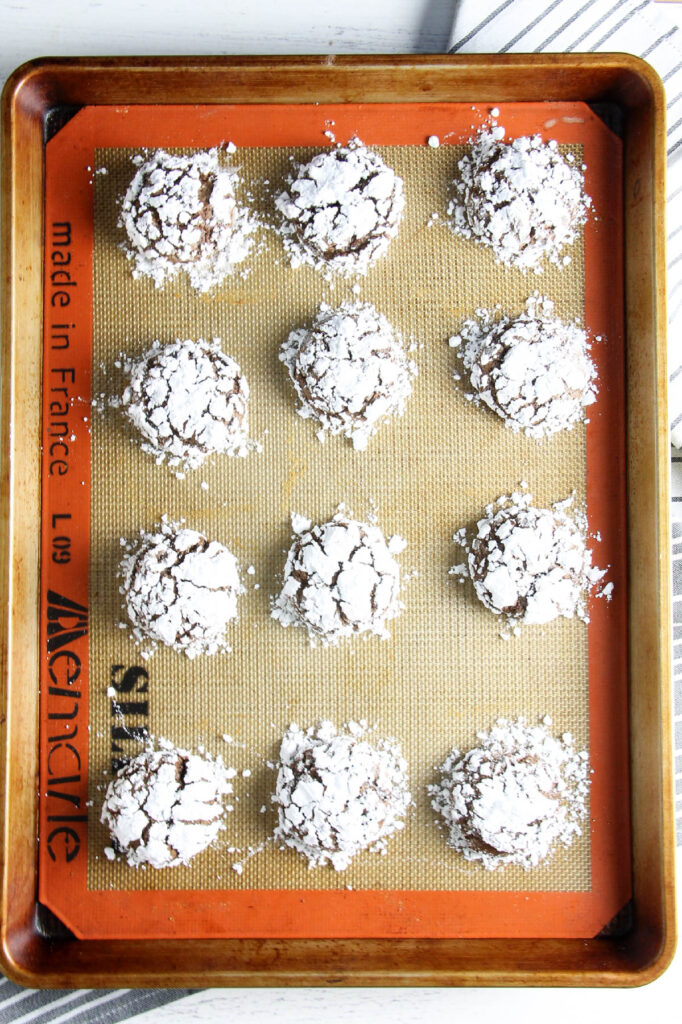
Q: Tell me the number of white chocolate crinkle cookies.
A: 12